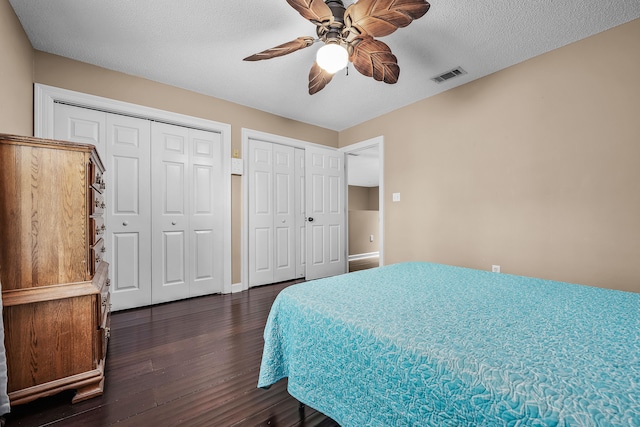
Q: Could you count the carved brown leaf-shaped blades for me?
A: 5